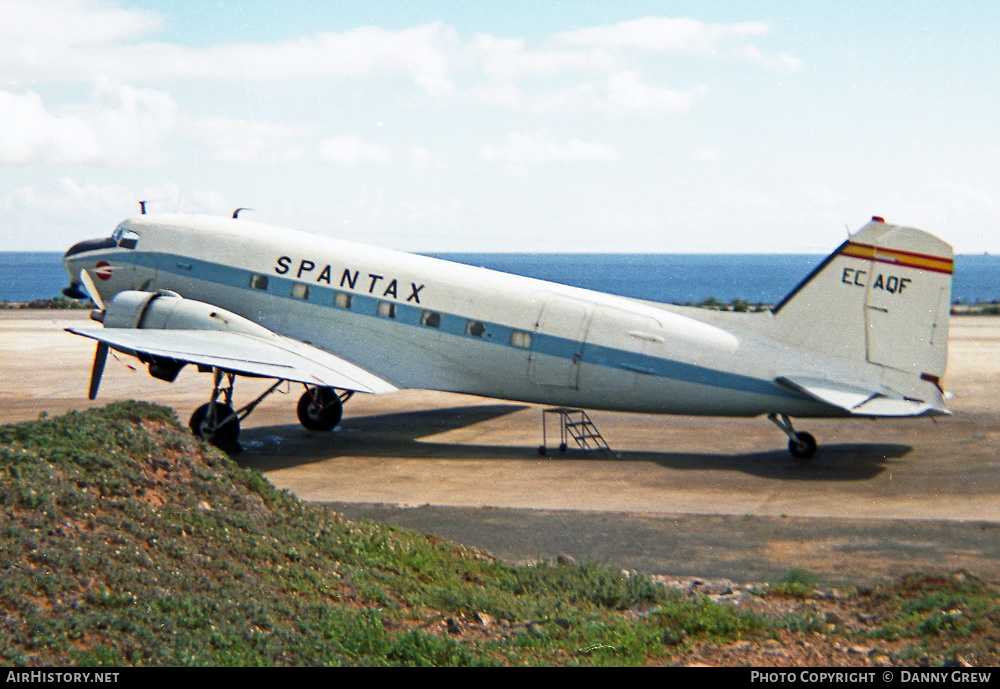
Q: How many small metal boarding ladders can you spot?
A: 1